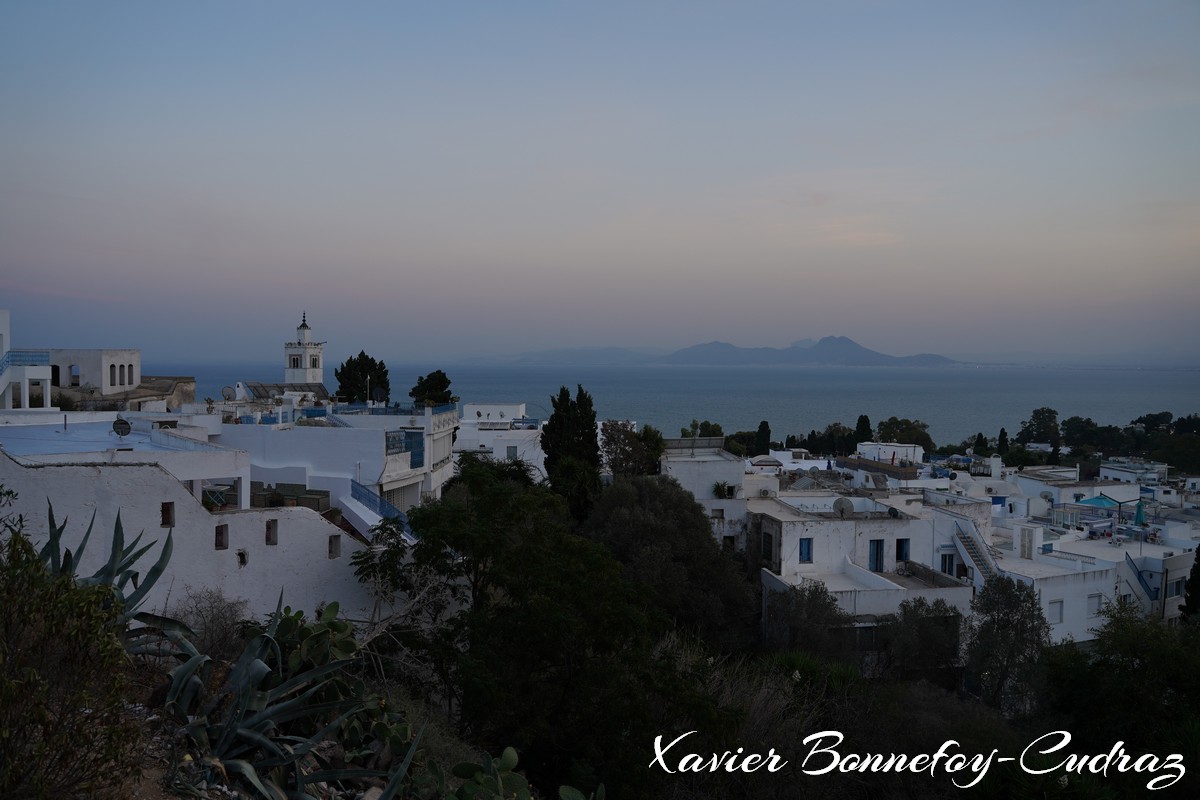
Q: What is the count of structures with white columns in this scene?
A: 2